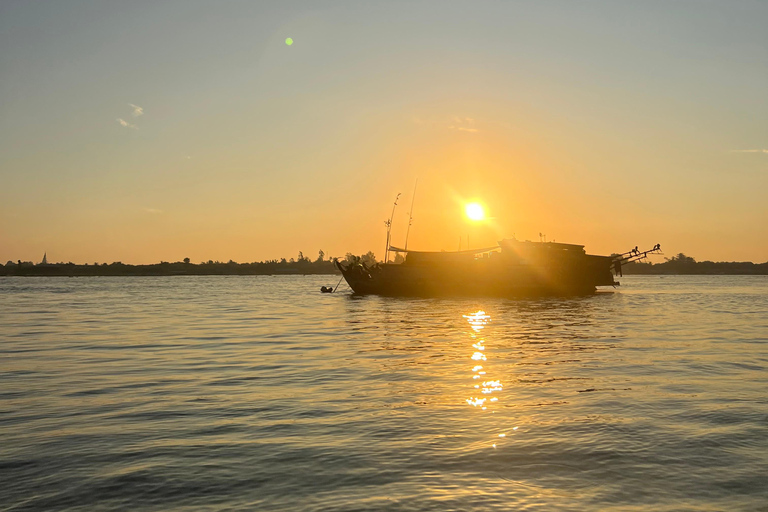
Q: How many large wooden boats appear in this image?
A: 1